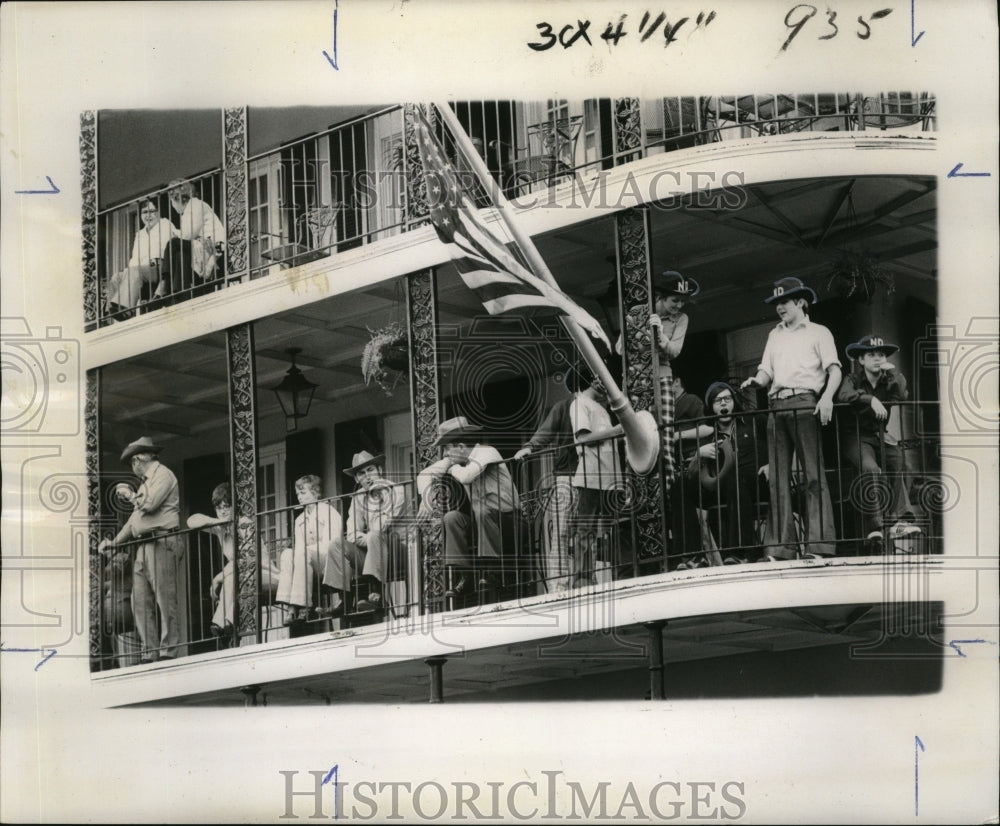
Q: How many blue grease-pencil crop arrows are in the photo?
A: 8